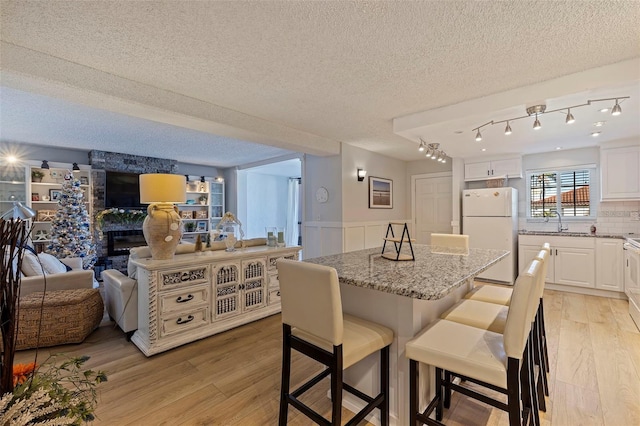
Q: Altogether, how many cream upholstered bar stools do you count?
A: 5